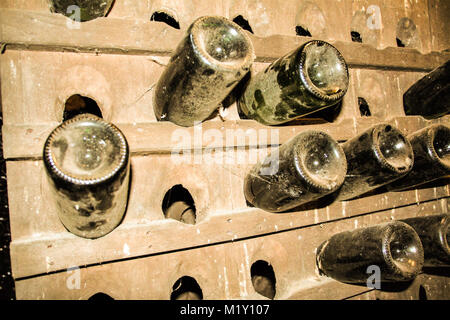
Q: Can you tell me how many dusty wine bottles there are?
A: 10